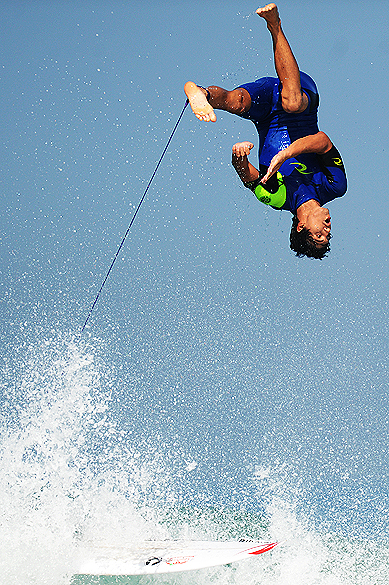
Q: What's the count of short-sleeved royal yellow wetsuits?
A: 0